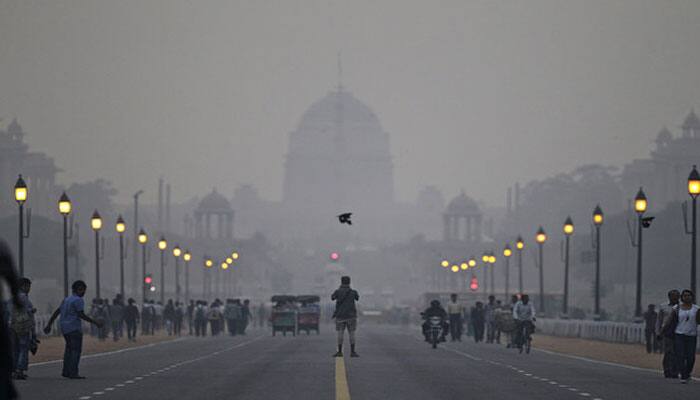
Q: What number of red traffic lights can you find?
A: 3